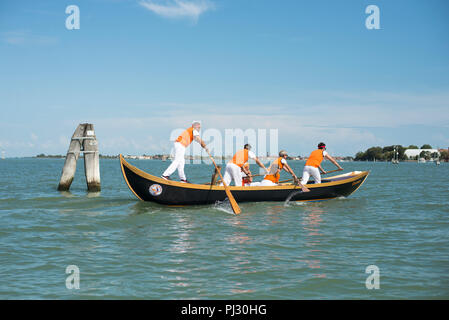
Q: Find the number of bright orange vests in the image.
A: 4